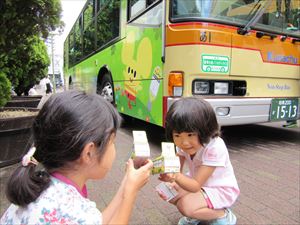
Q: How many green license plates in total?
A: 1